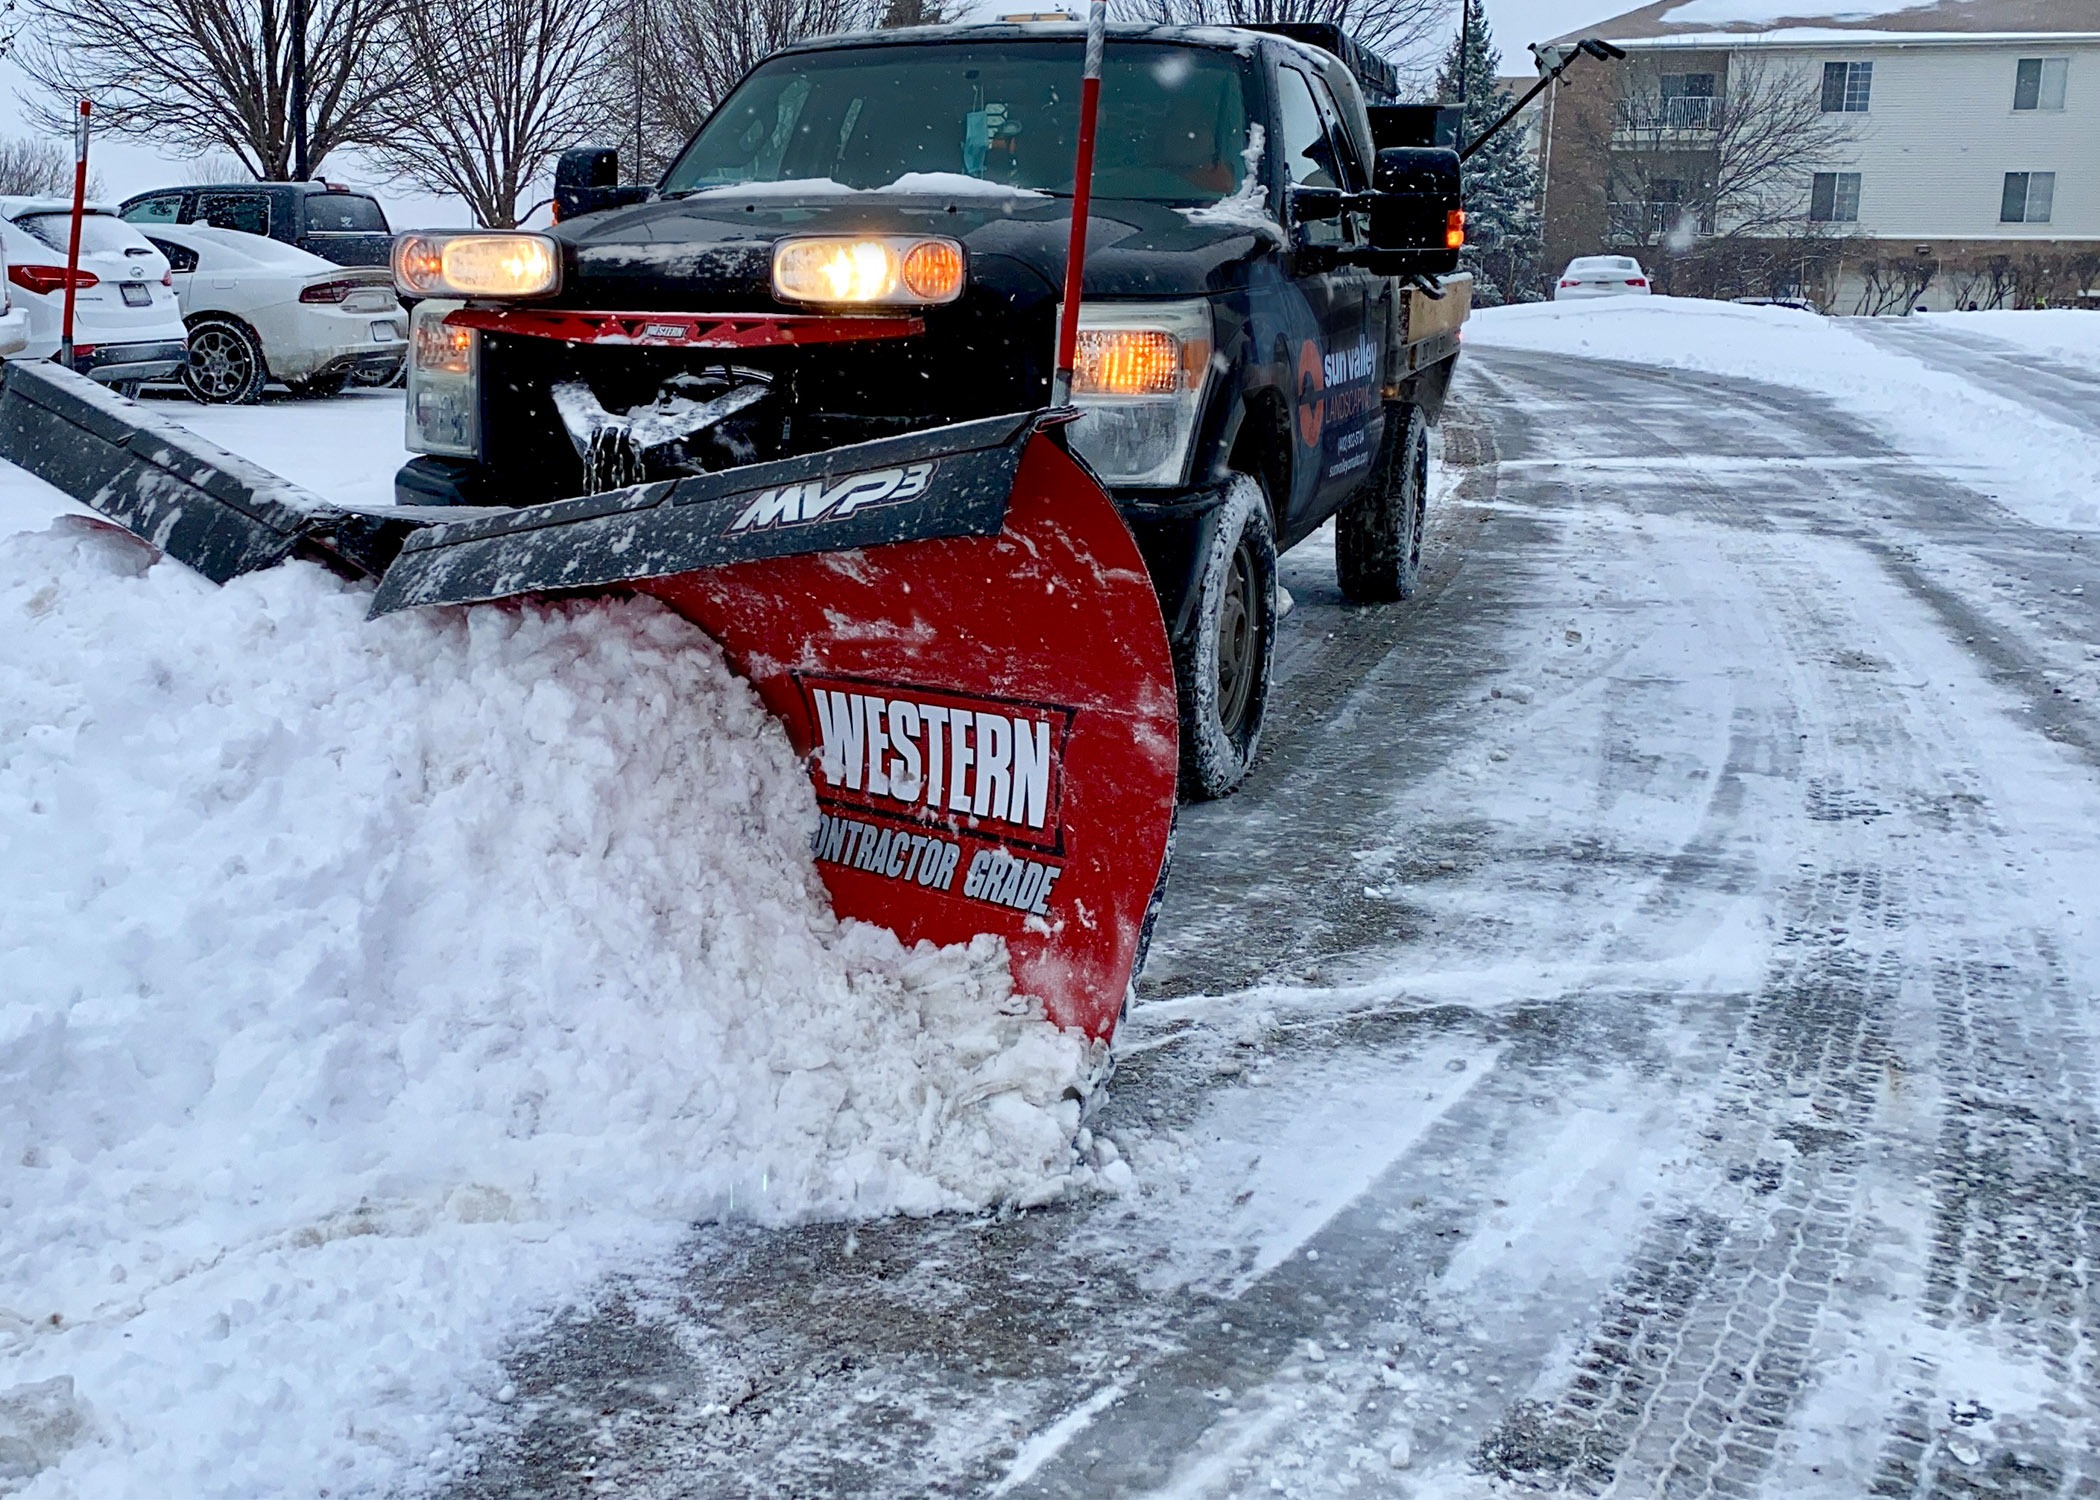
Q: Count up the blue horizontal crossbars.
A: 0